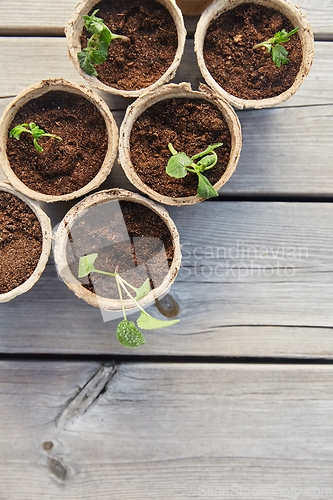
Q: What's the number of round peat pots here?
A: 6